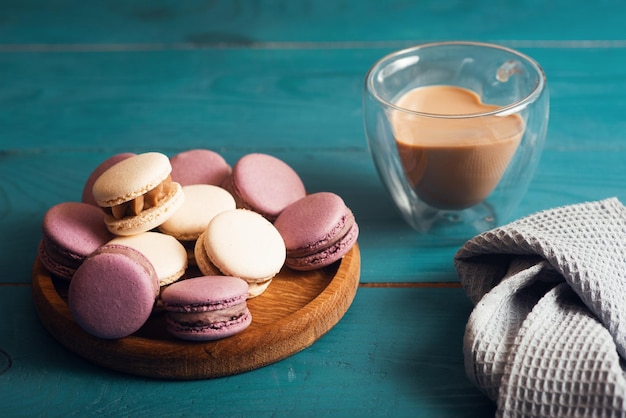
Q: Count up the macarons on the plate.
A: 11